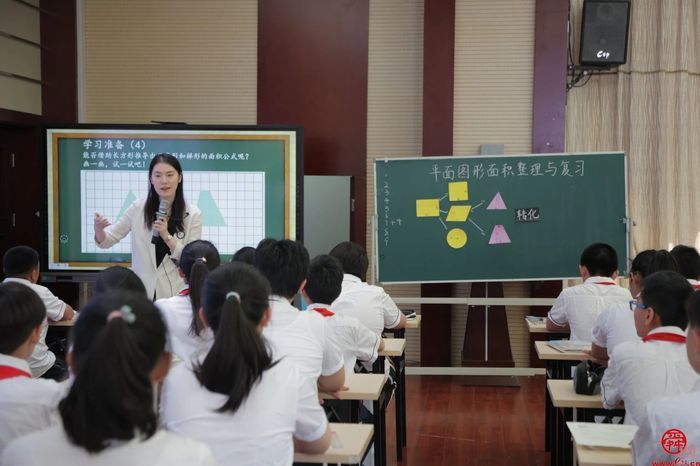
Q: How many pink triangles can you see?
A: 1